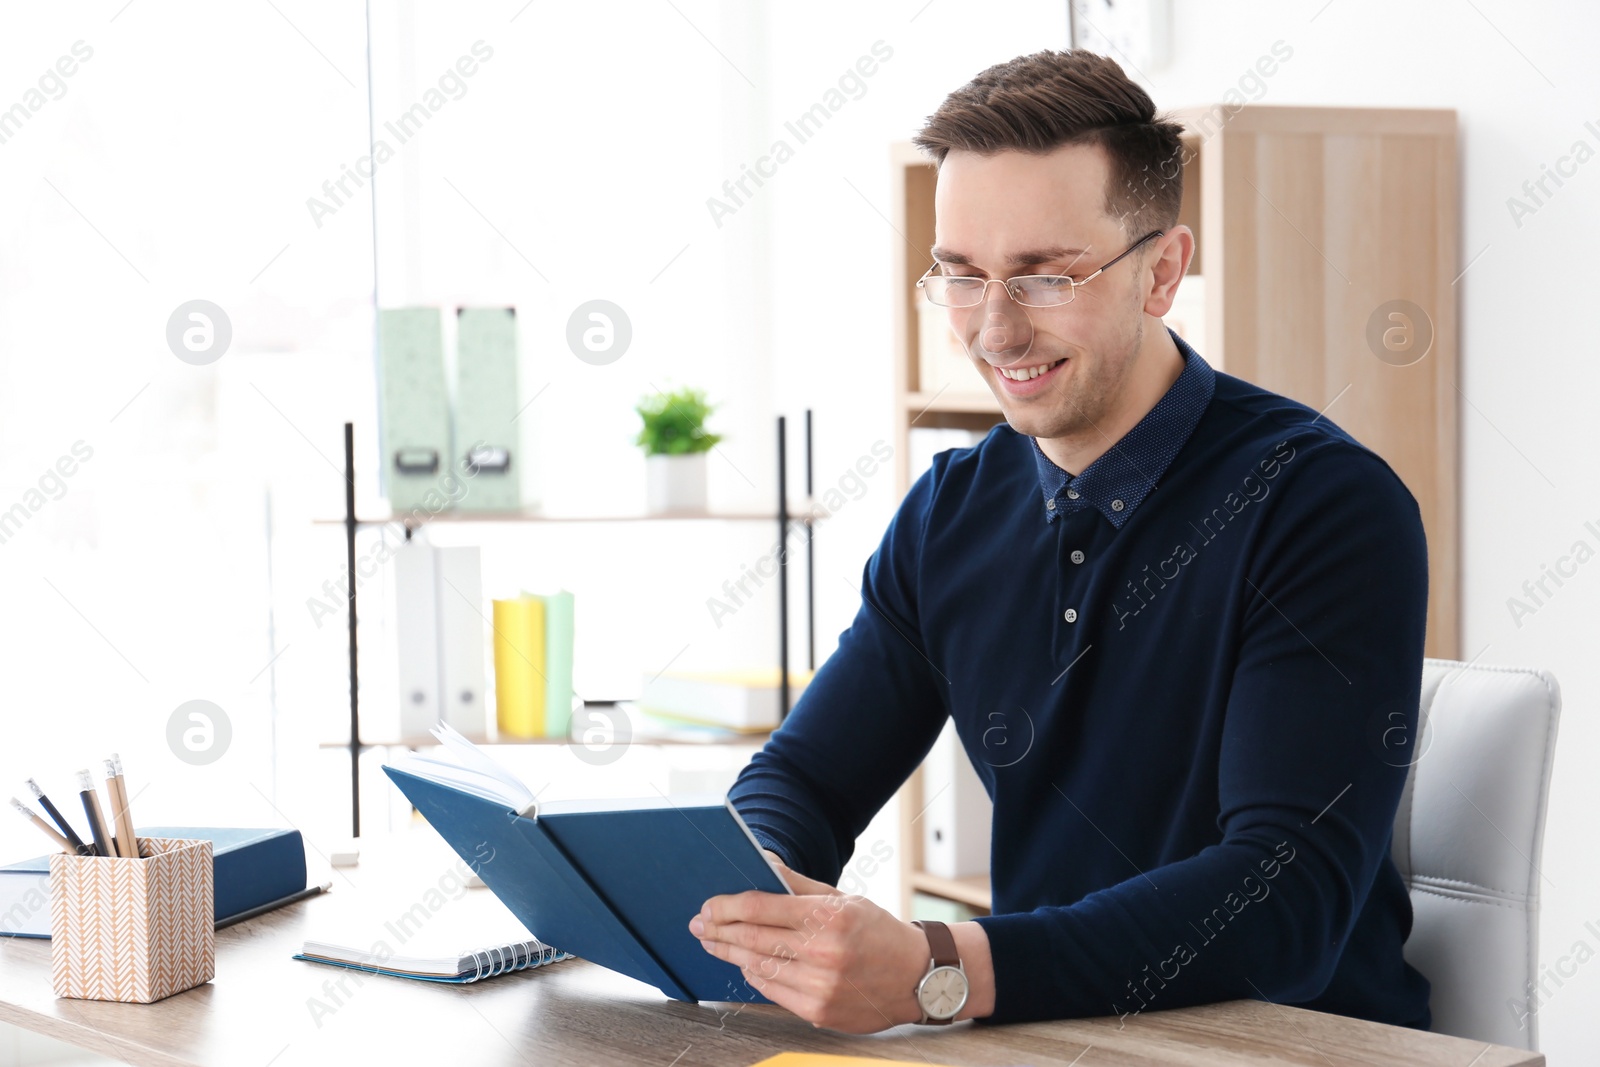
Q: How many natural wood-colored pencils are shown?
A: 4